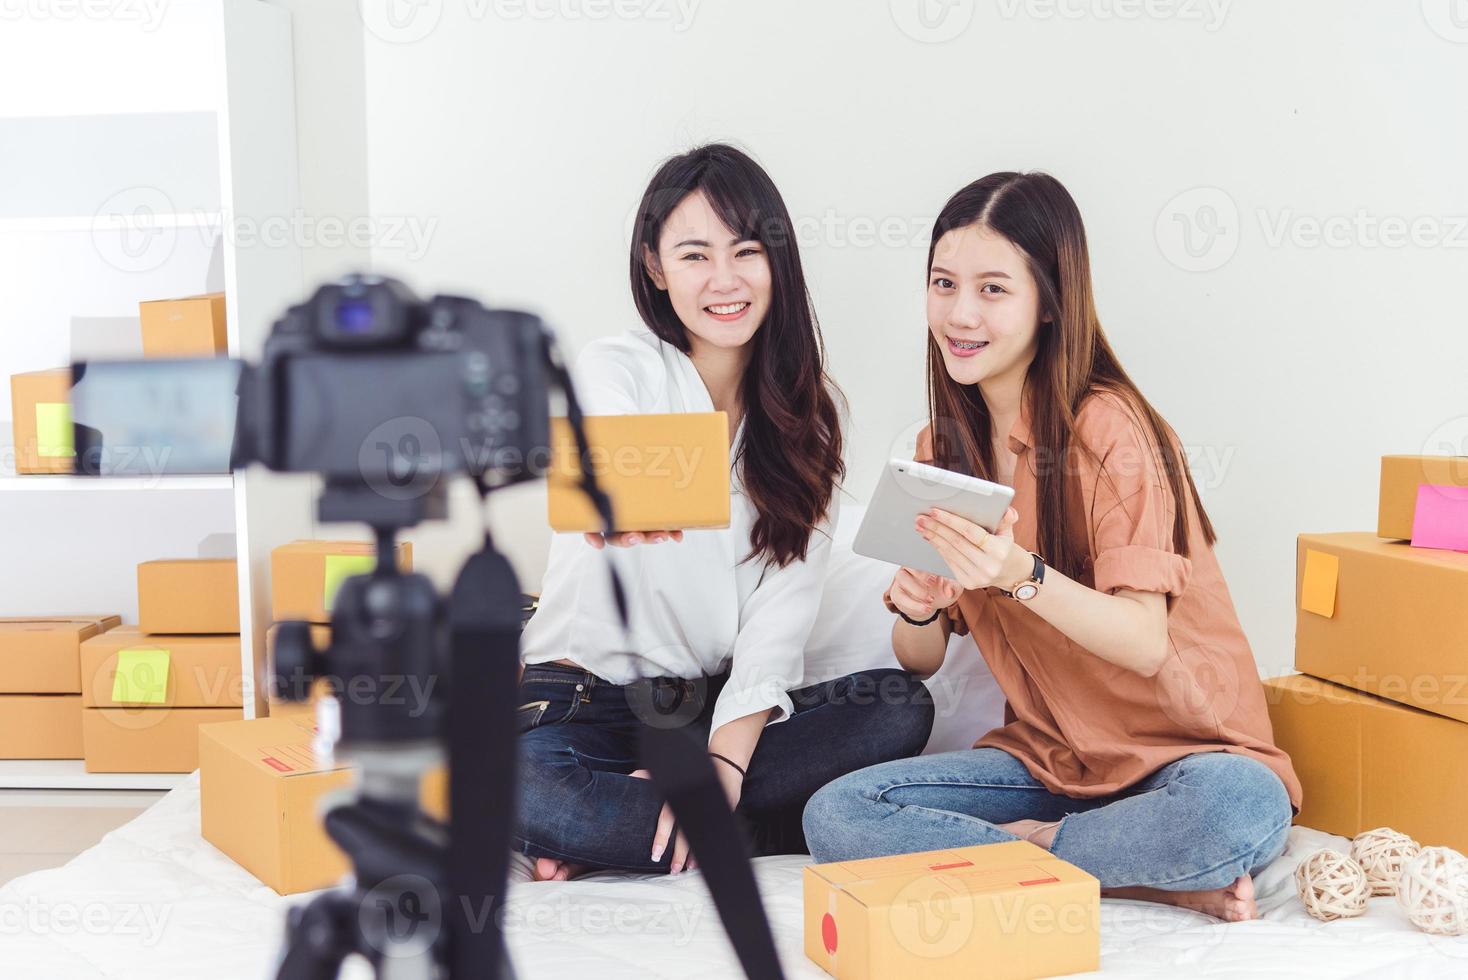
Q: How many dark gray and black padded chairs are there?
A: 0